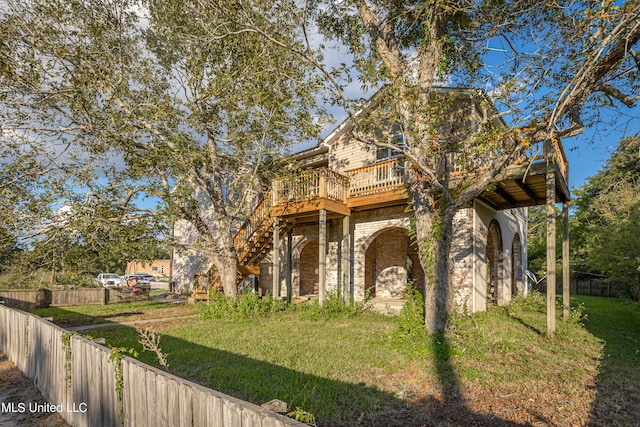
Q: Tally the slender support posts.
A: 6